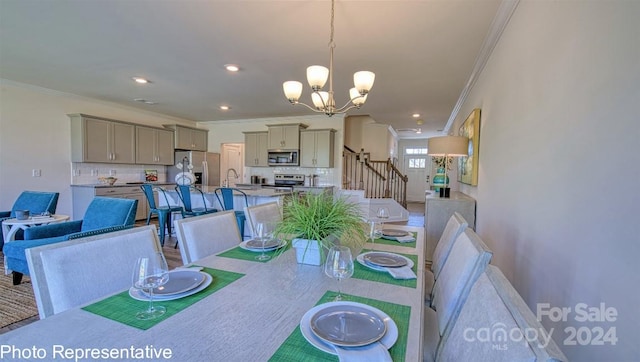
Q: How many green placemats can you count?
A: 5